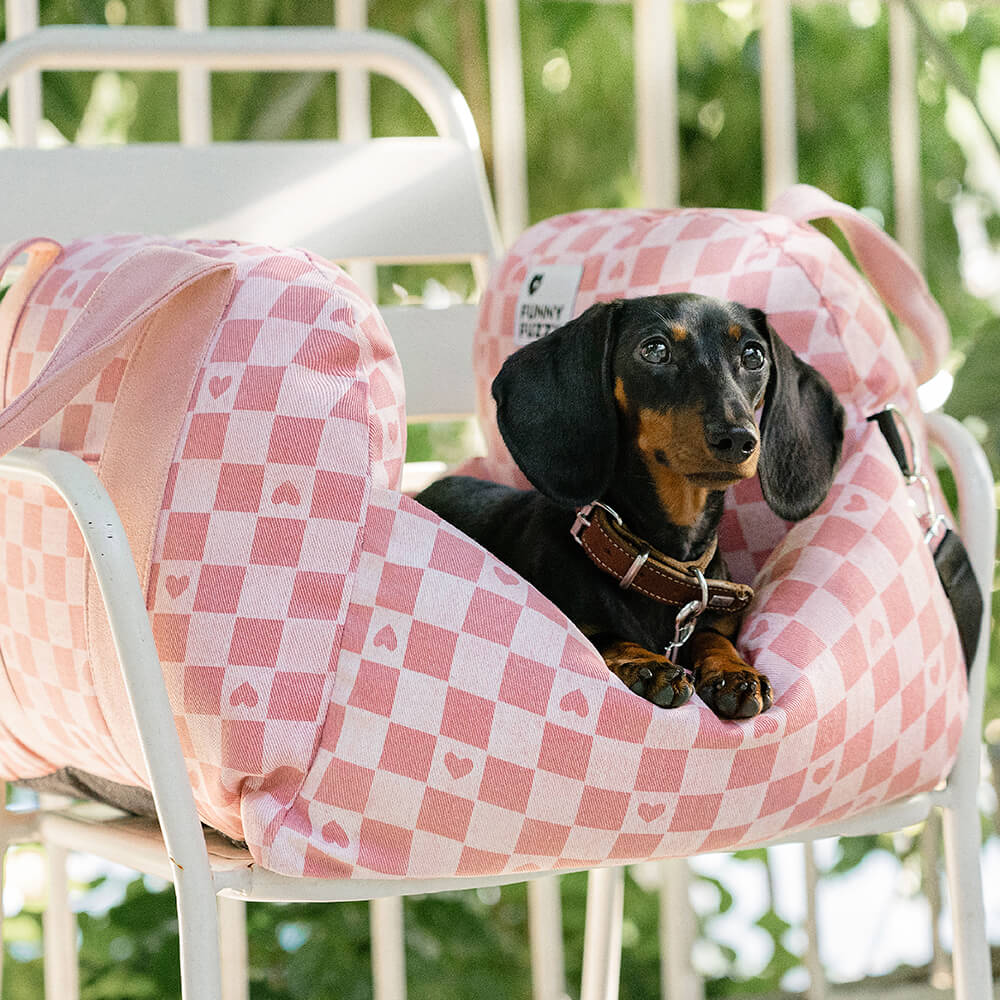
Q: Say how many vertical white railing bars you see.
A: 7